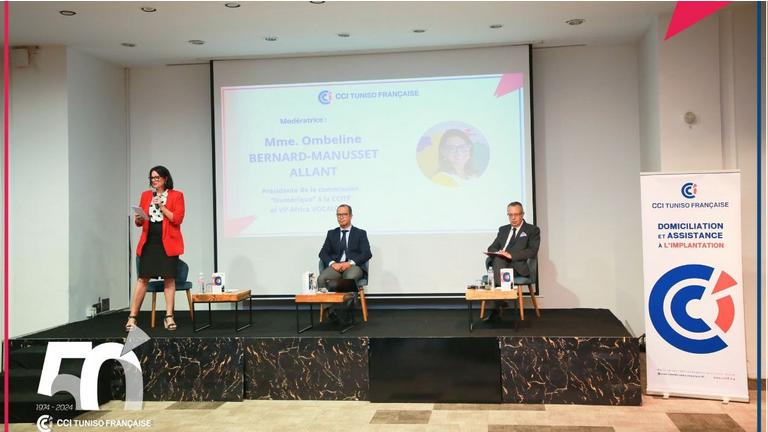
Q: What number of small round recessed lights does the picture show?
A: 11